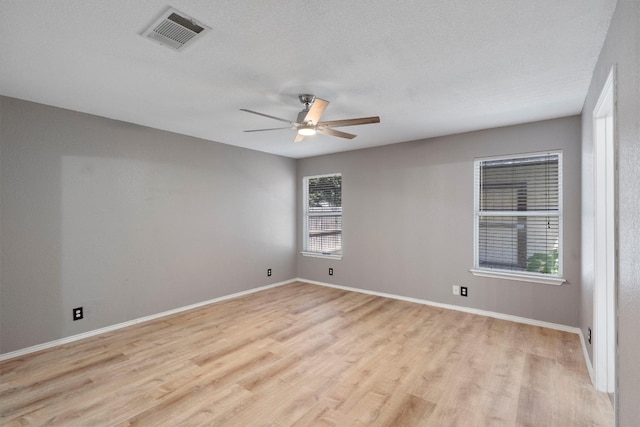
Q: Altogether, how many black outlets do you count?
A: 5